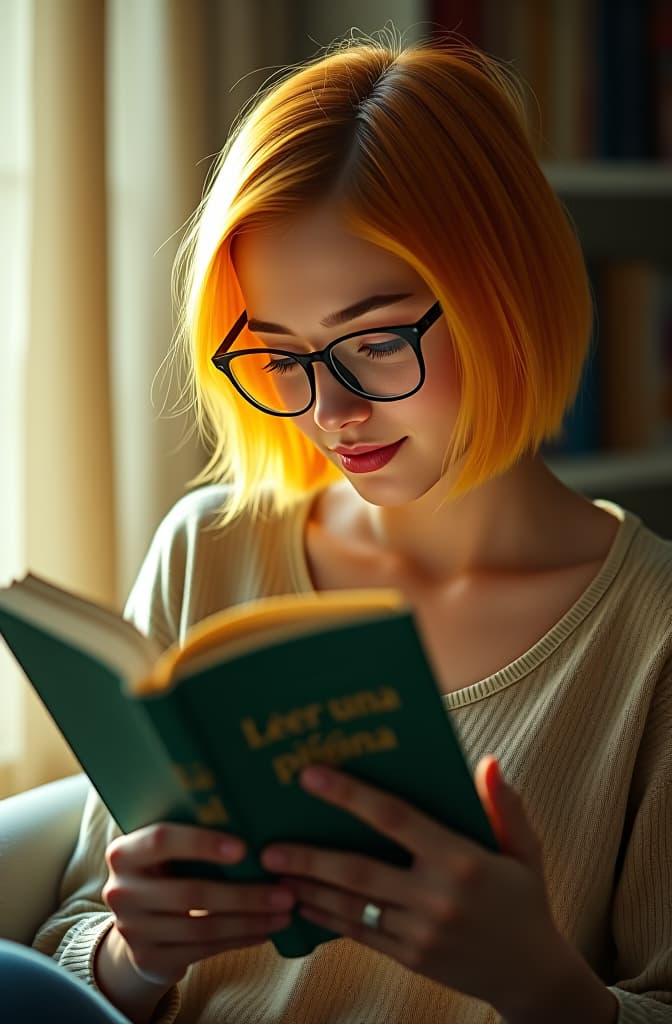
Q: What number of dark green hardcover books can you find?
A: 1